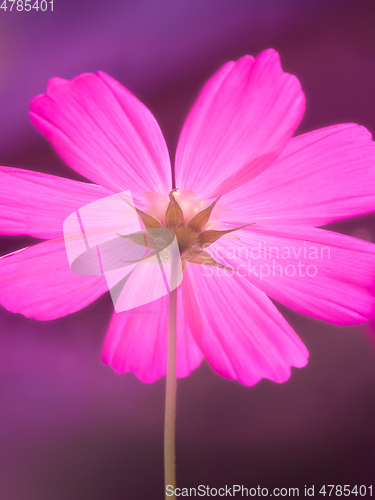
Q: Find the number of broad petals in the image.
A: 8